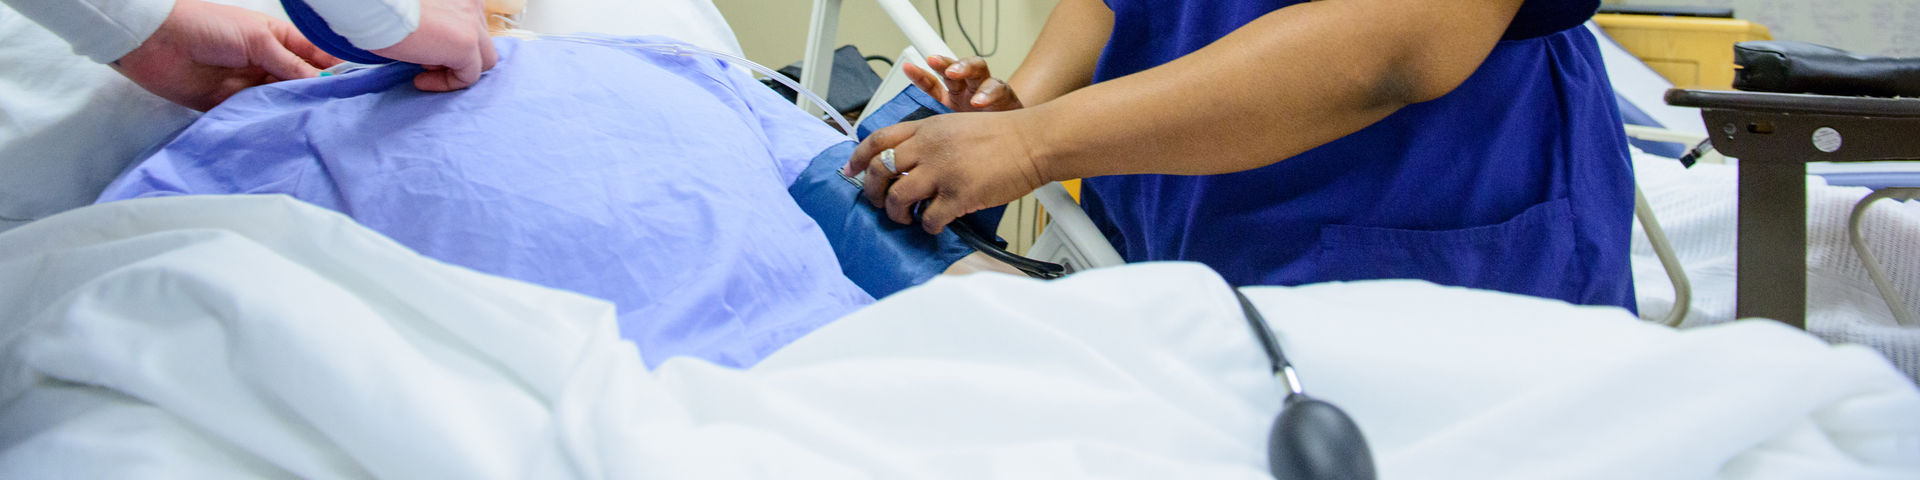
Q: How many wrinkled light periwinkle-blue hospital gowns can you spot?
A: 1